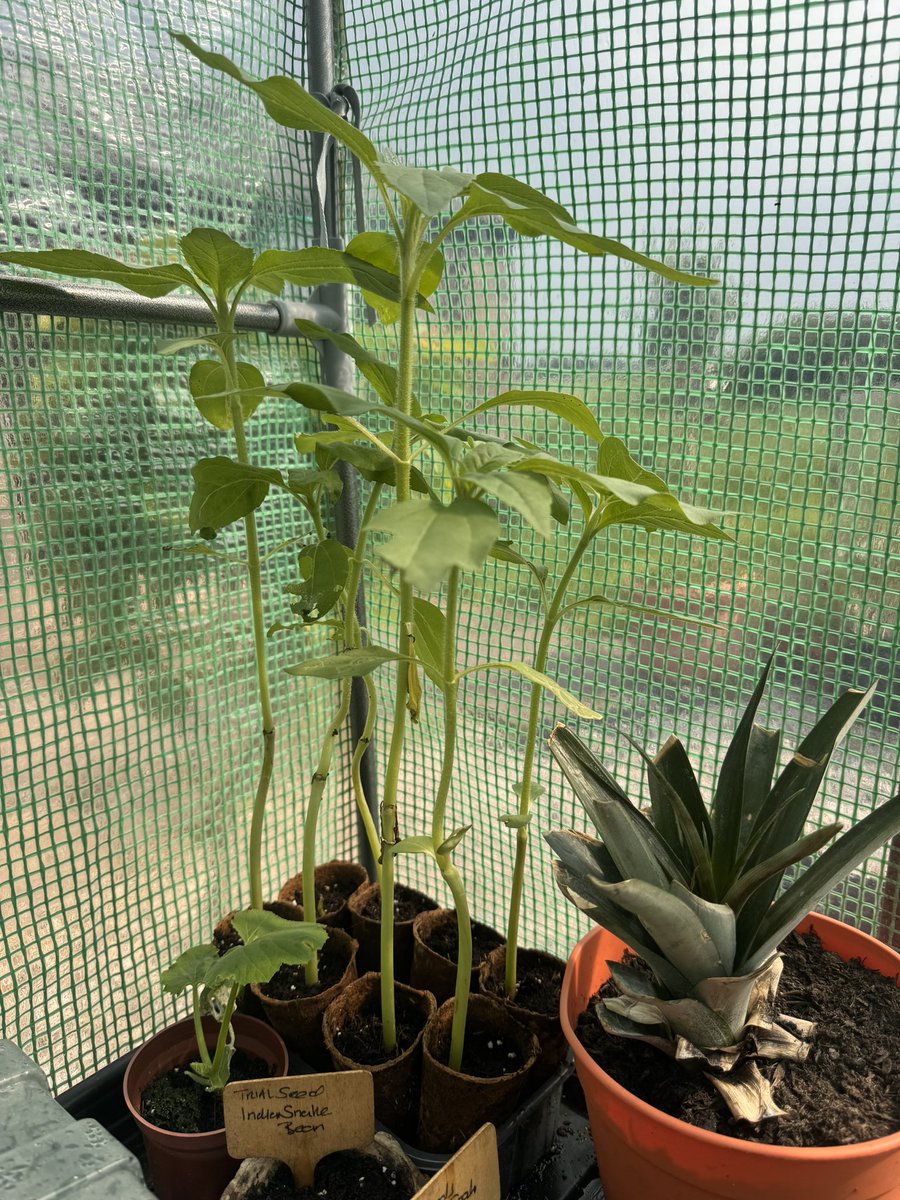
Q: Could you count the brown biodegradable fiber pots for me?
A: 8